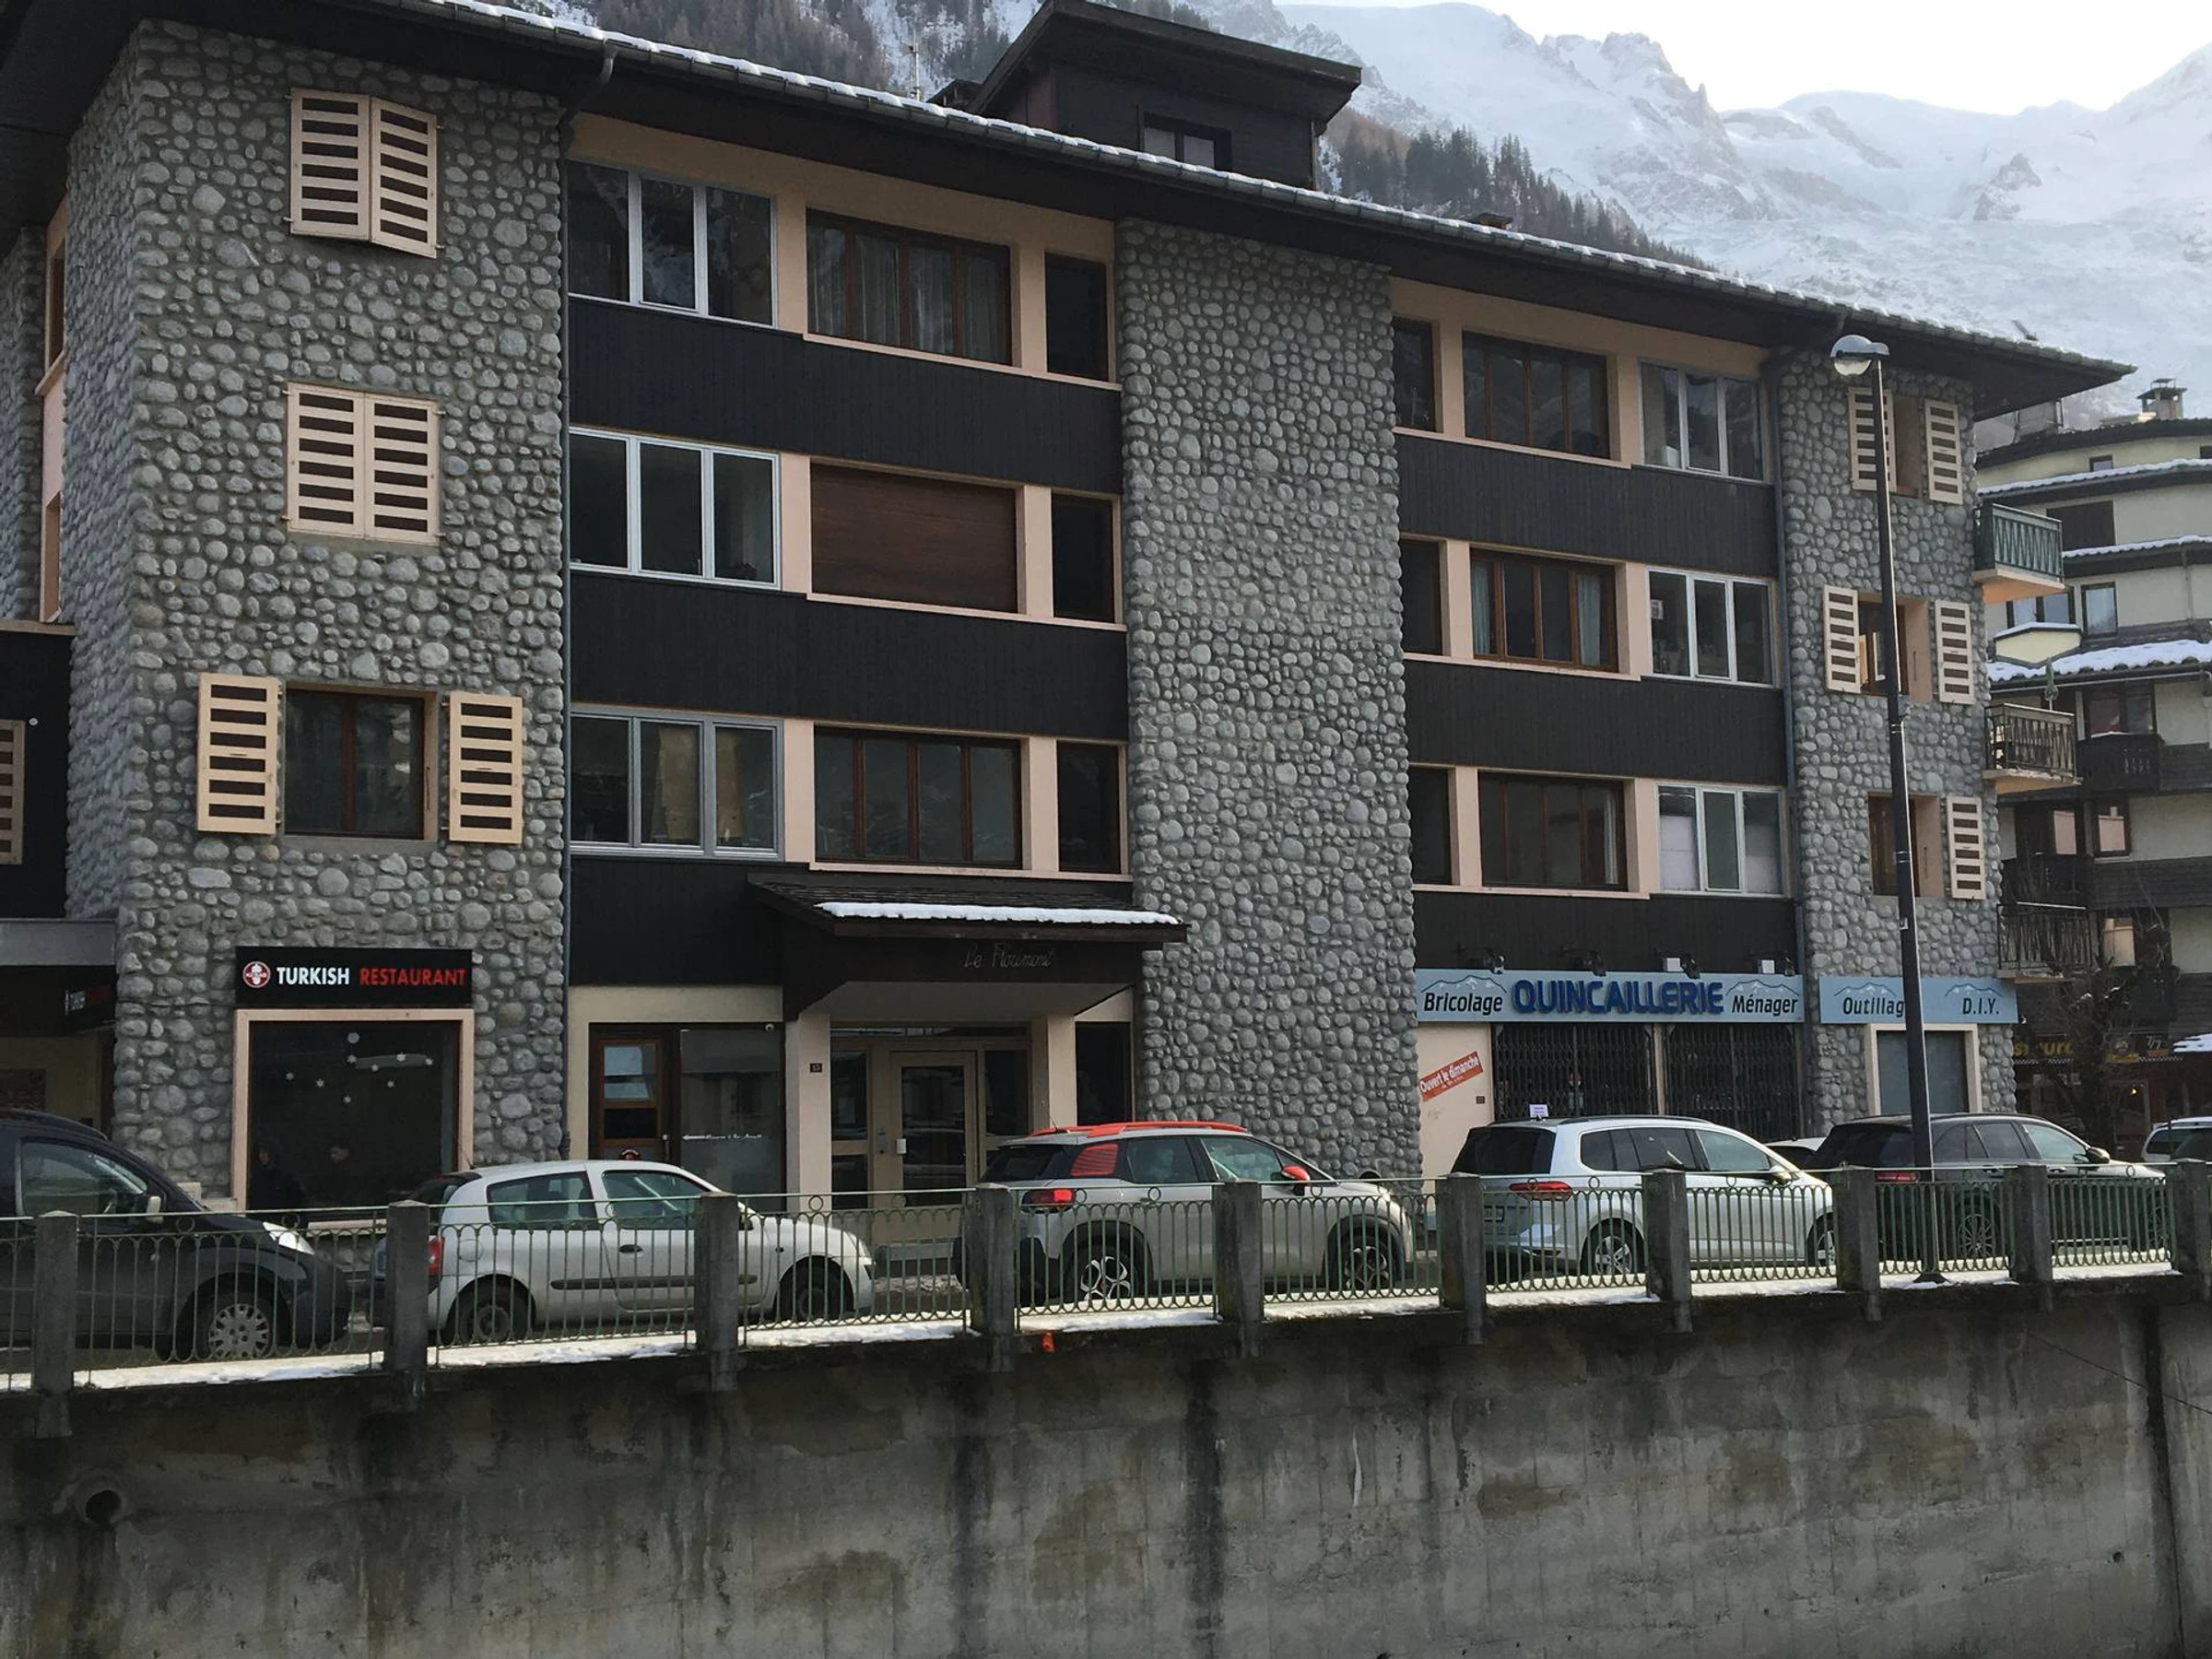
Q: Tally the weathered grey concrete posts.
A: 10